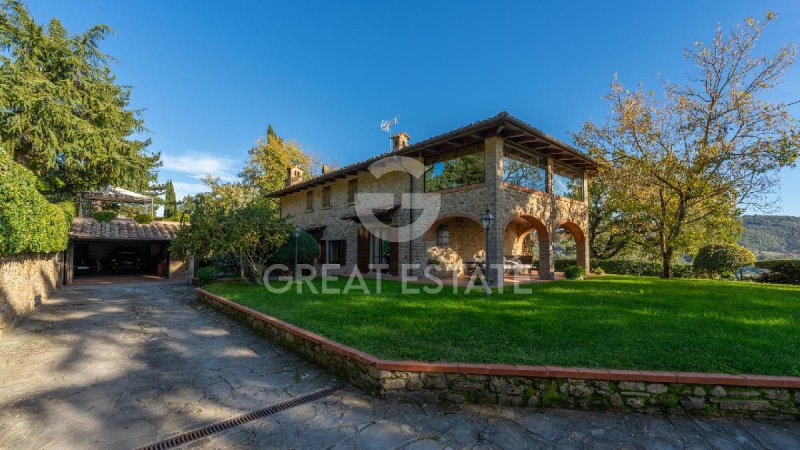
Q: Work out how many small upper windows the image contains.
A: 3